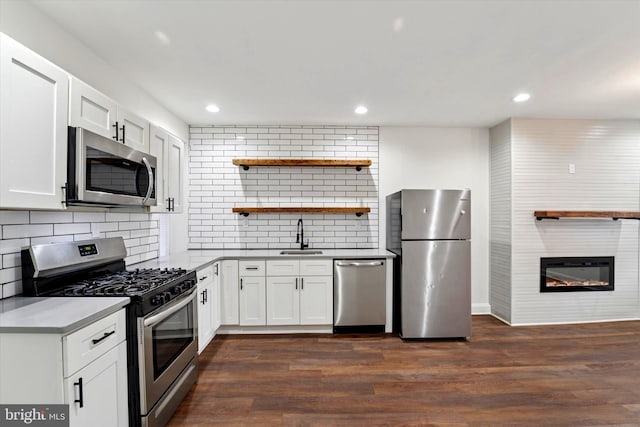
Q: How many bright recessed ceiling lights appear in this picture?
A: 3